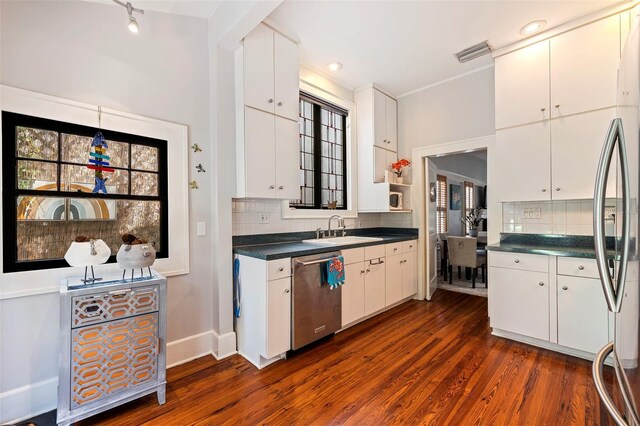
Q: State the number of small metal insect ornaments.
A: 3